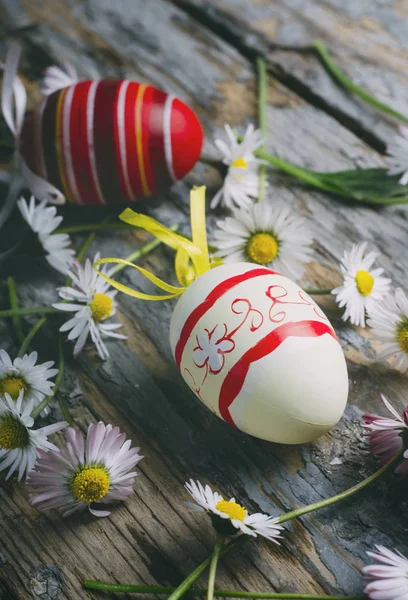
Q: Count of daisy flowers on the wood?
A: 14